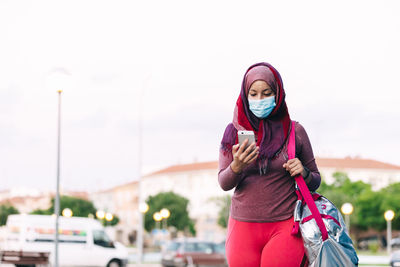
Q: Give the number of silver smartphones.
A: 1